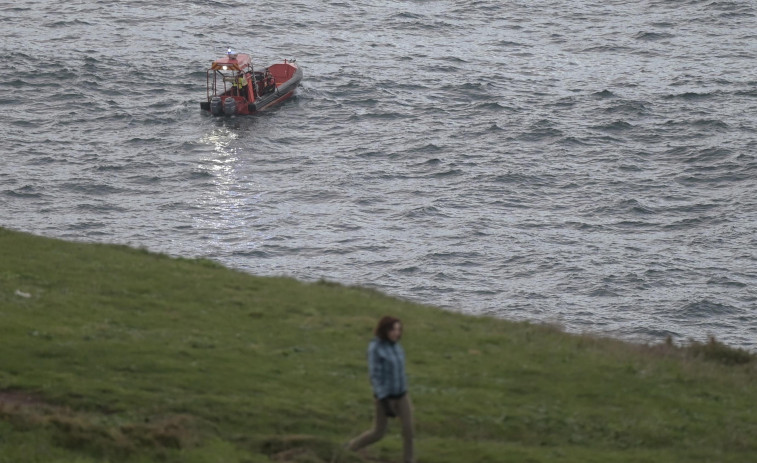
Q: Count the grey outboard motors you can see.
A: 2